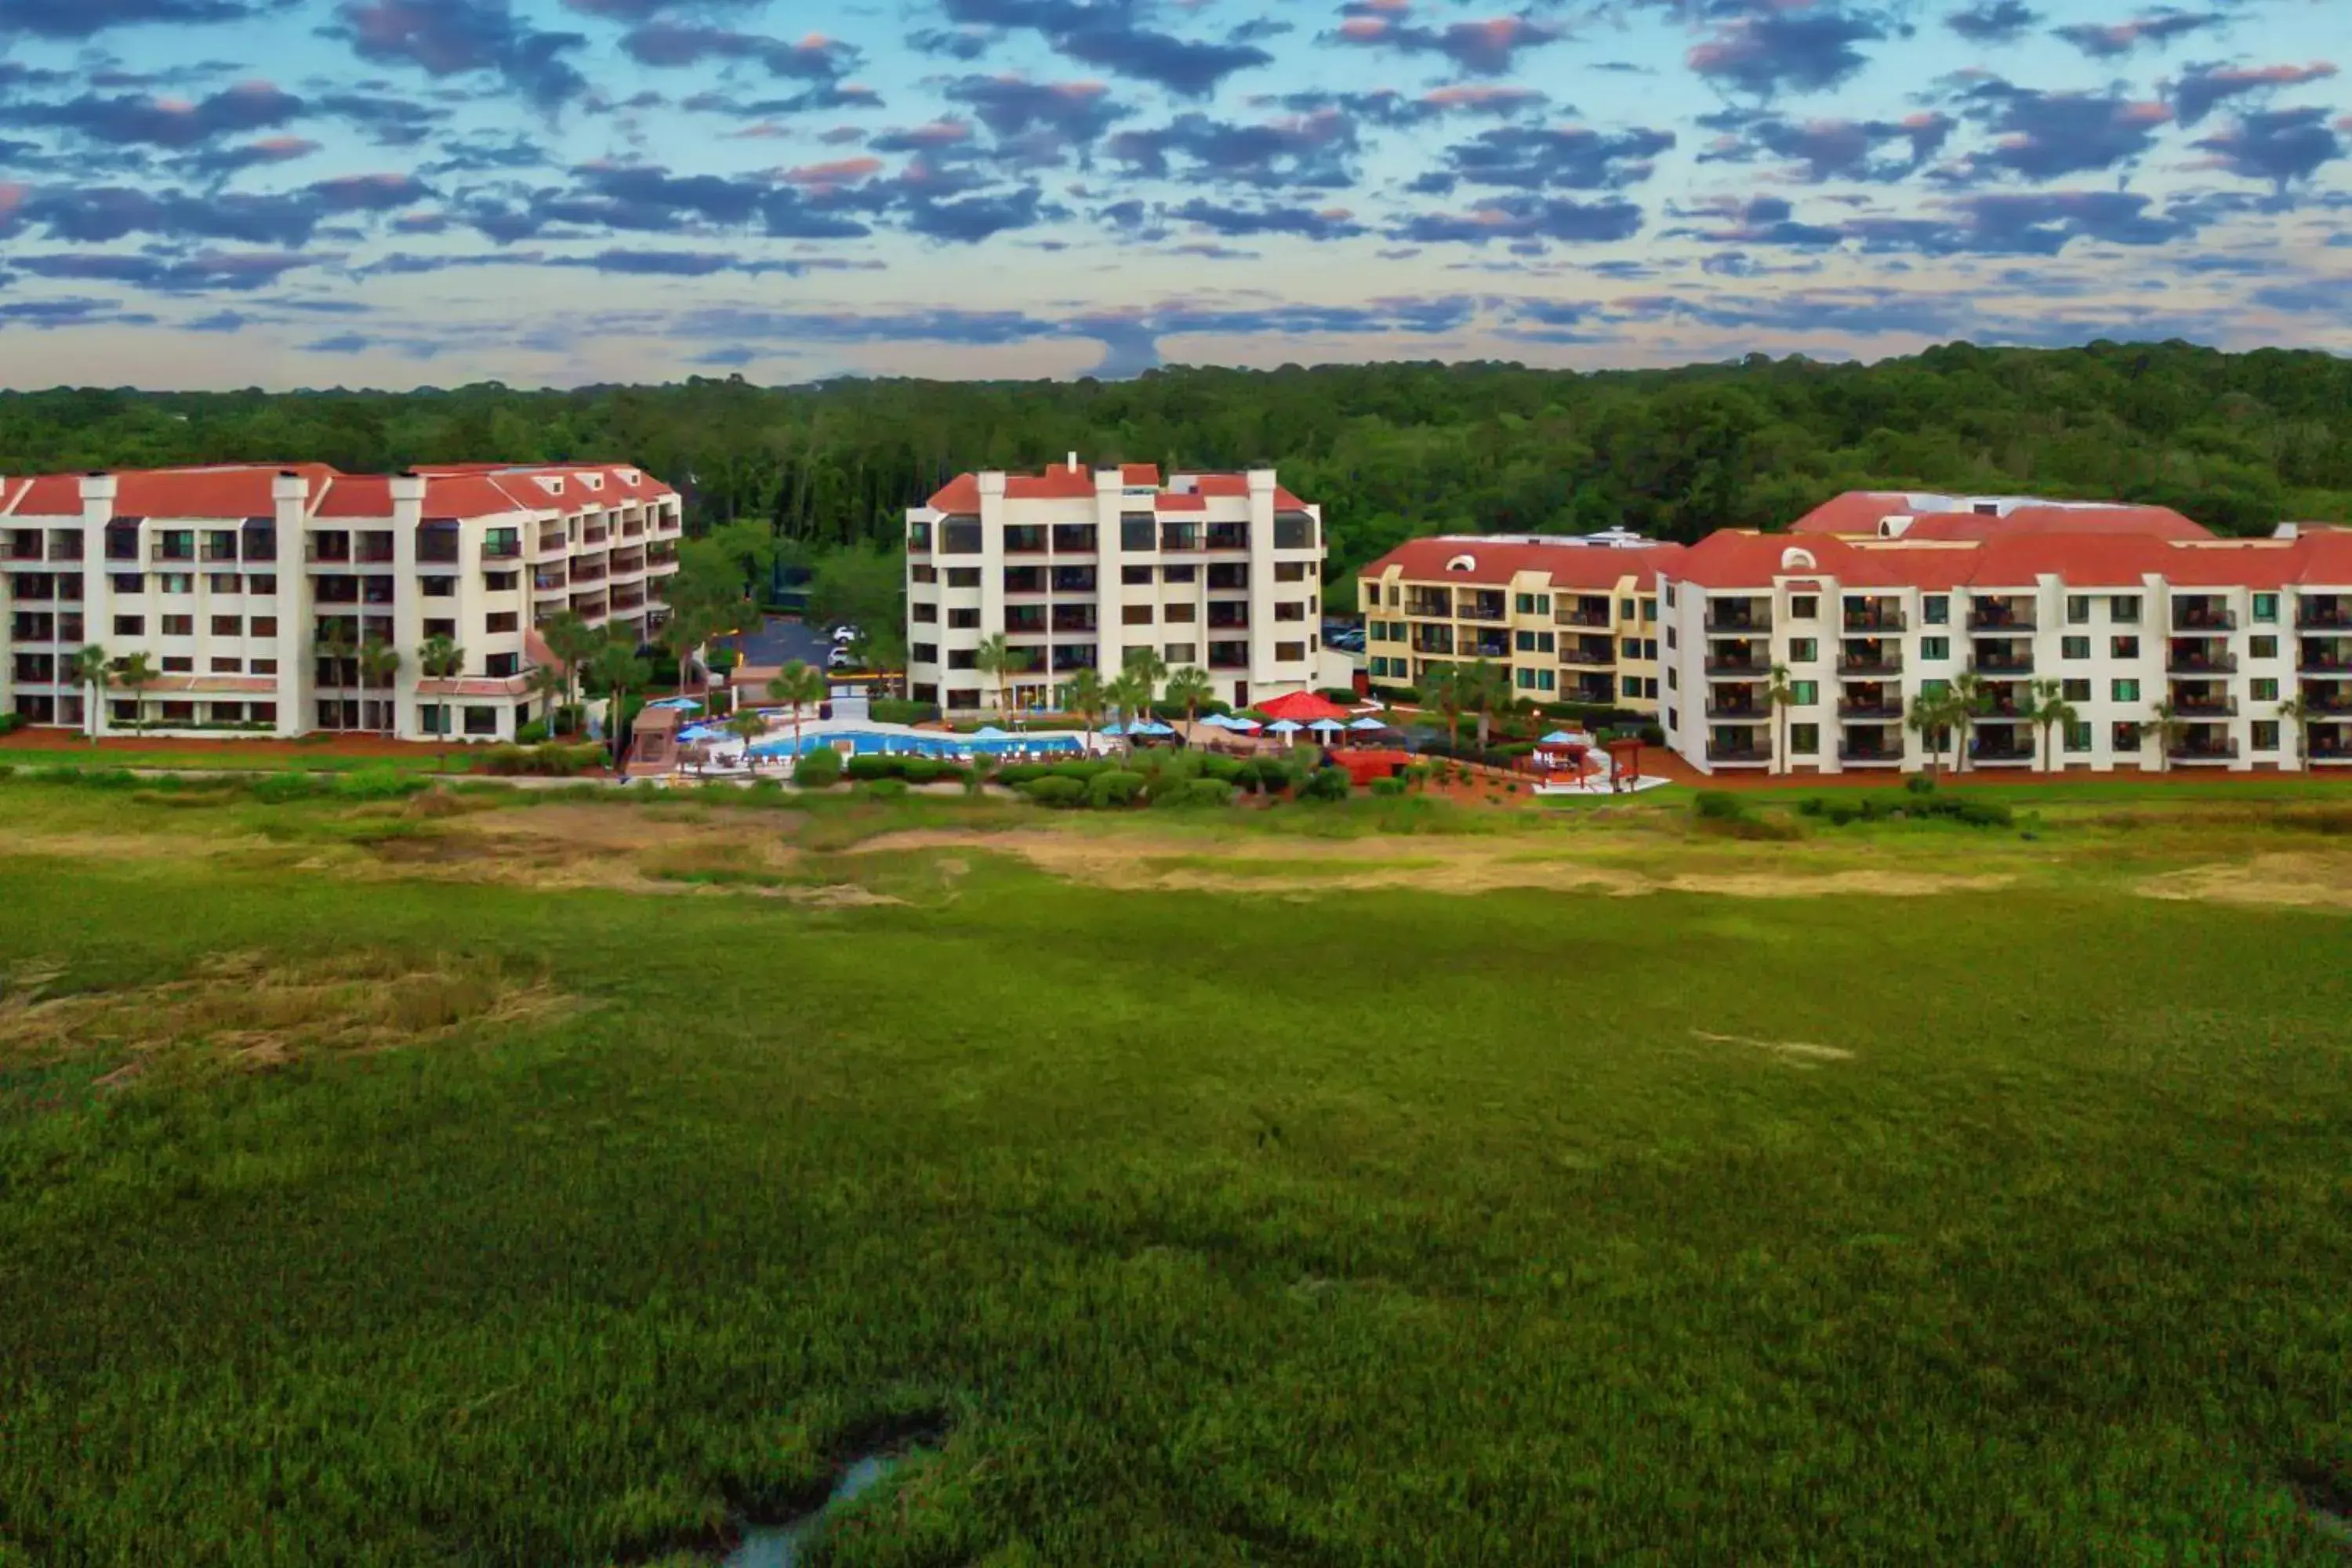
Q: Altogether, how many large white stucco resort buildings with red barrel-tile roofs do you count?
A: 3